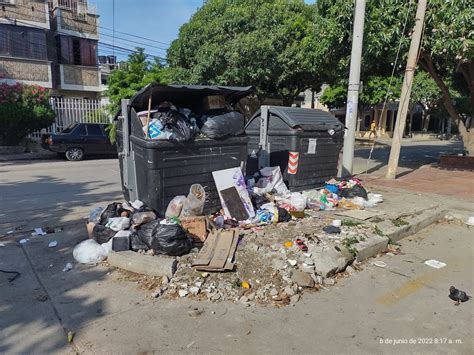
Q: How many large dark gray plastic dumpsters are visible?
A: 2